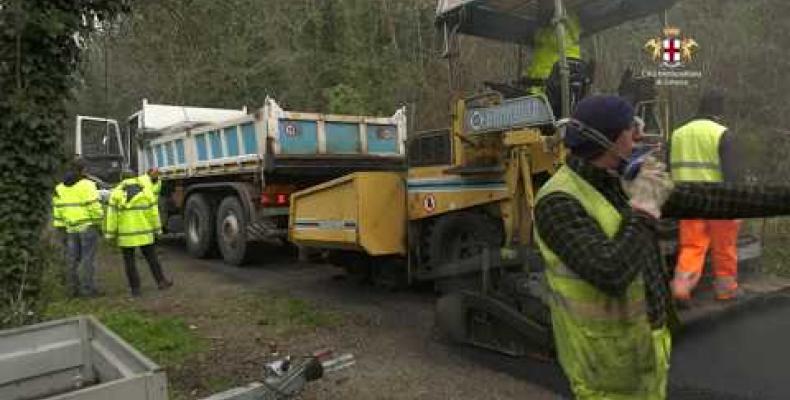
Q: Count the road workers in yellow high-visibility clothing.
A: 5